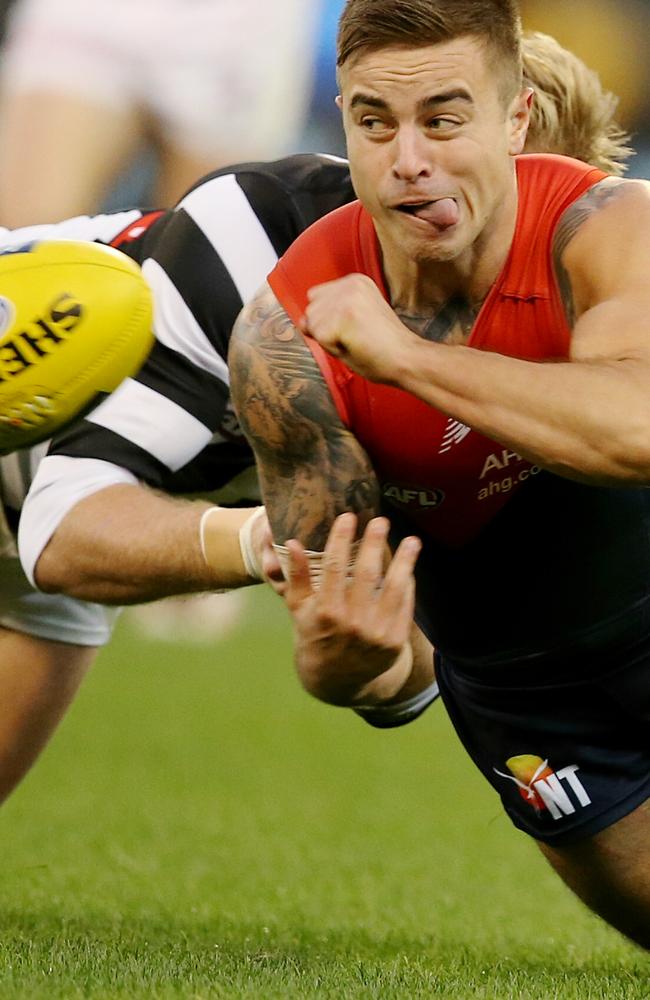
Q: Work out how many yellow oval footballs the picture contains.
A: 1